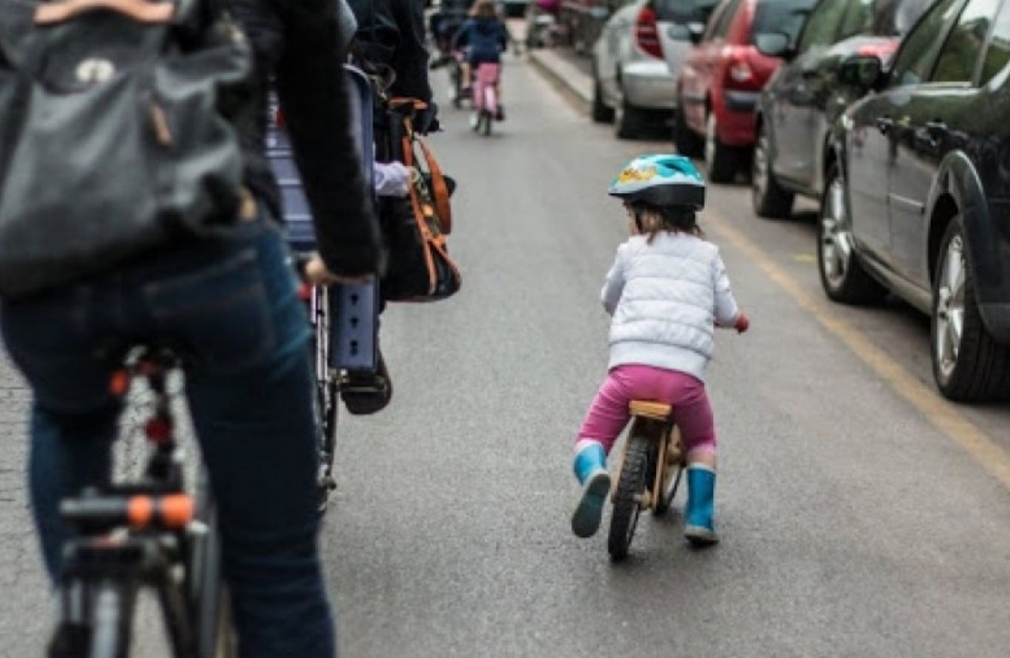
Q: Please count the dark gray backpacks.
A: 1